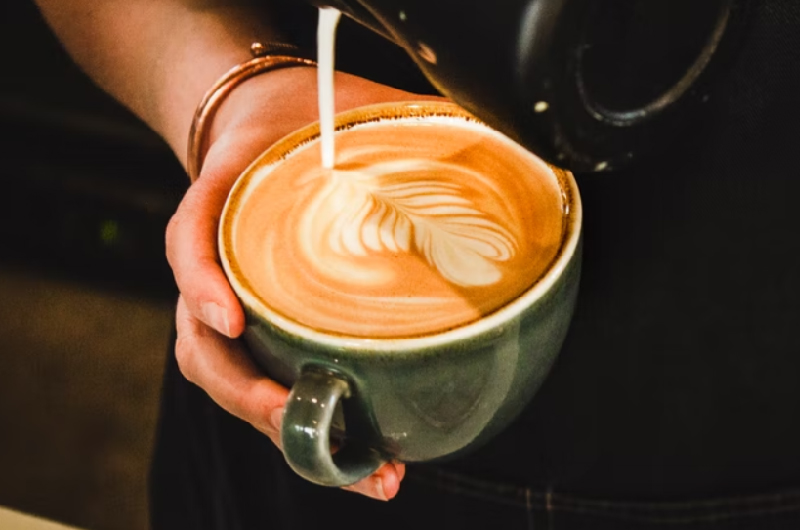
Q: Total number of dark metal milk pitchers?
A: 1